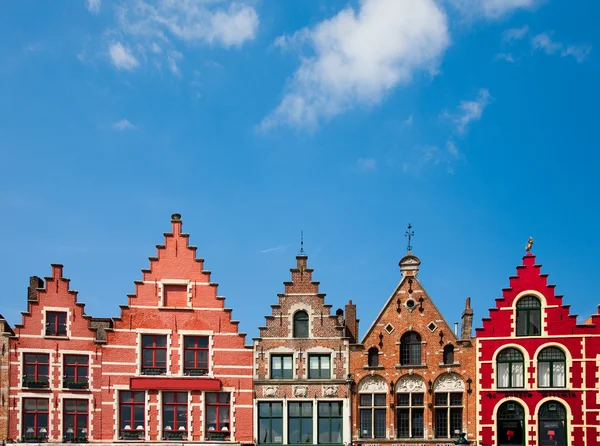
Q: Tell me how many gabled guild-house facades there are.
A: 5